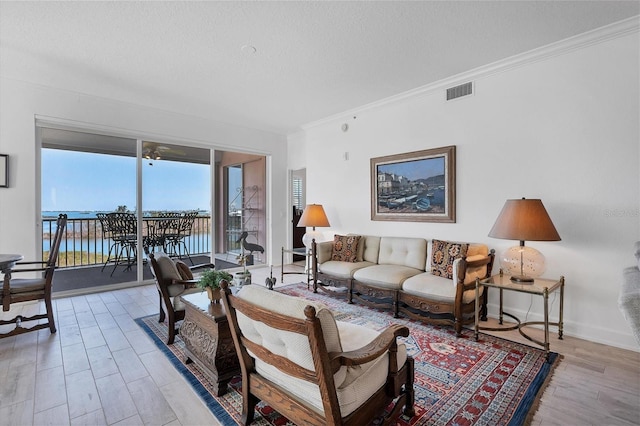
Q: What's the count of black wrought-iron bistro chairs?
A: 4